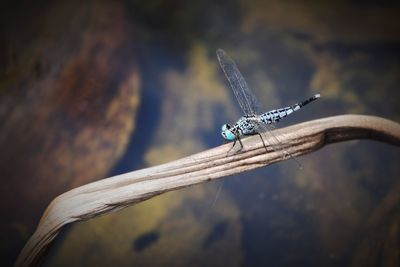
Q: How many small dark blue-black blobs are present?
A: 2